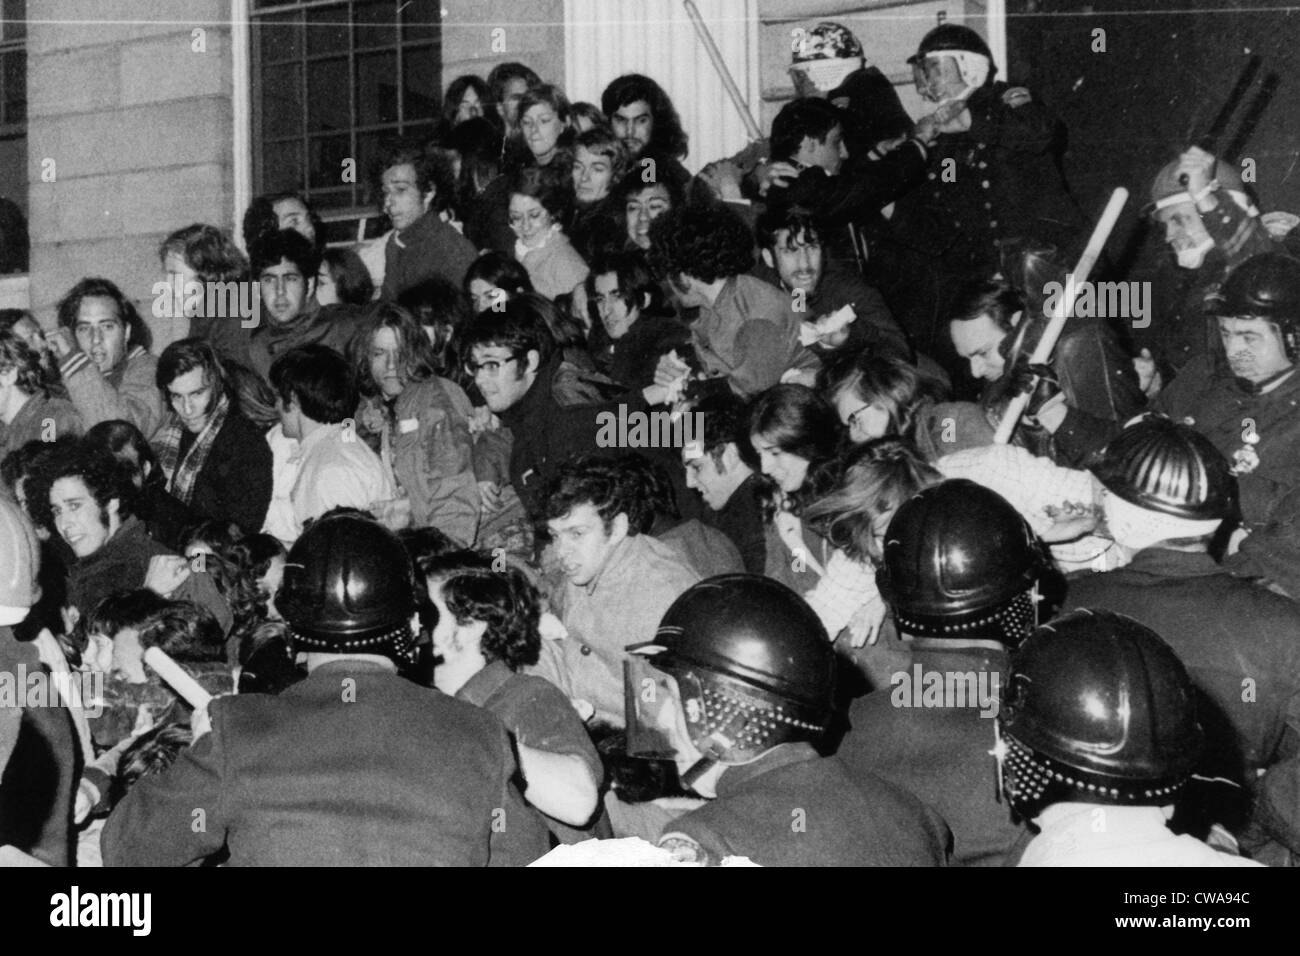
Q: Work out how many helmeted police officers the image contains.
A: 10